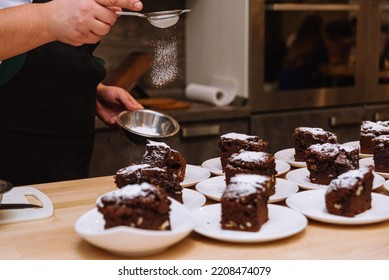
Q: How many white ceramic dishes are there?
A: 12